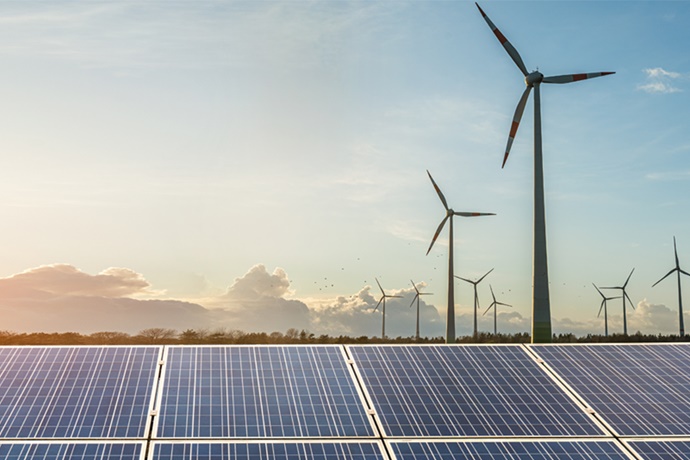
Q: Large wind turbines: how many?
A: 2